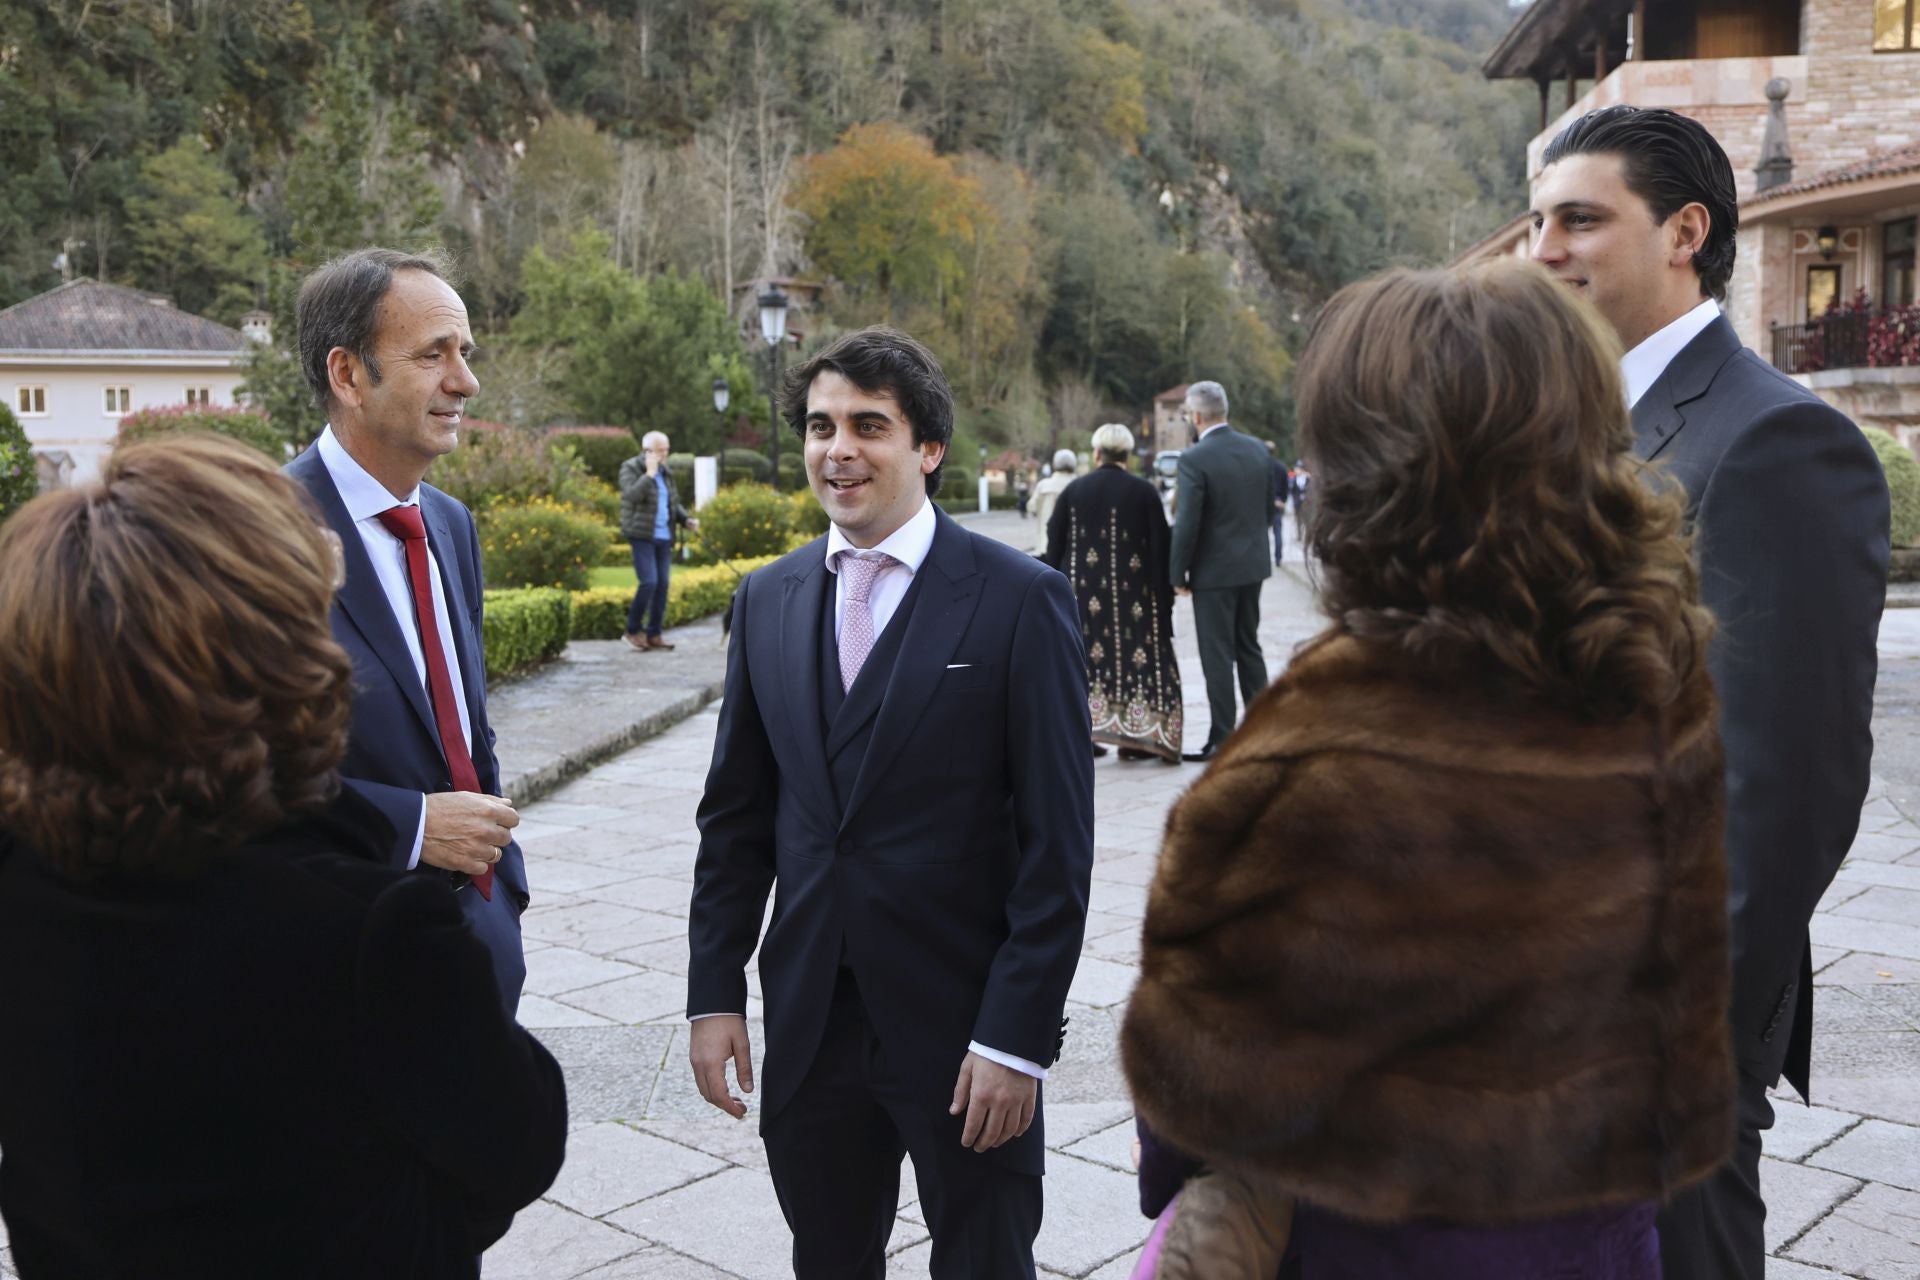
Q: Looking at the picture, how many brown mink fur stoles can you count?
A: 1